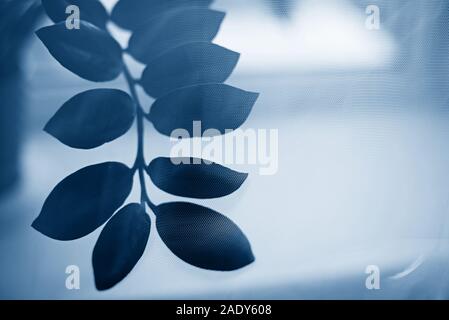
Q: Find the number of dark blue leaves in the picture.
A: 11